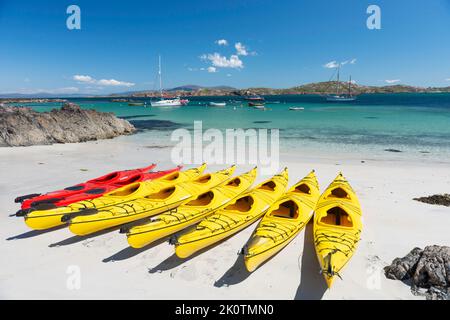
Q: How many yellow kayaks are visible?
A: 6